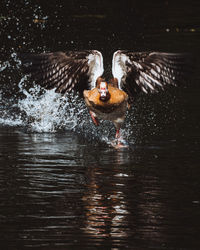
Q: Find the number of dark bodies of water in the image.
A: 1